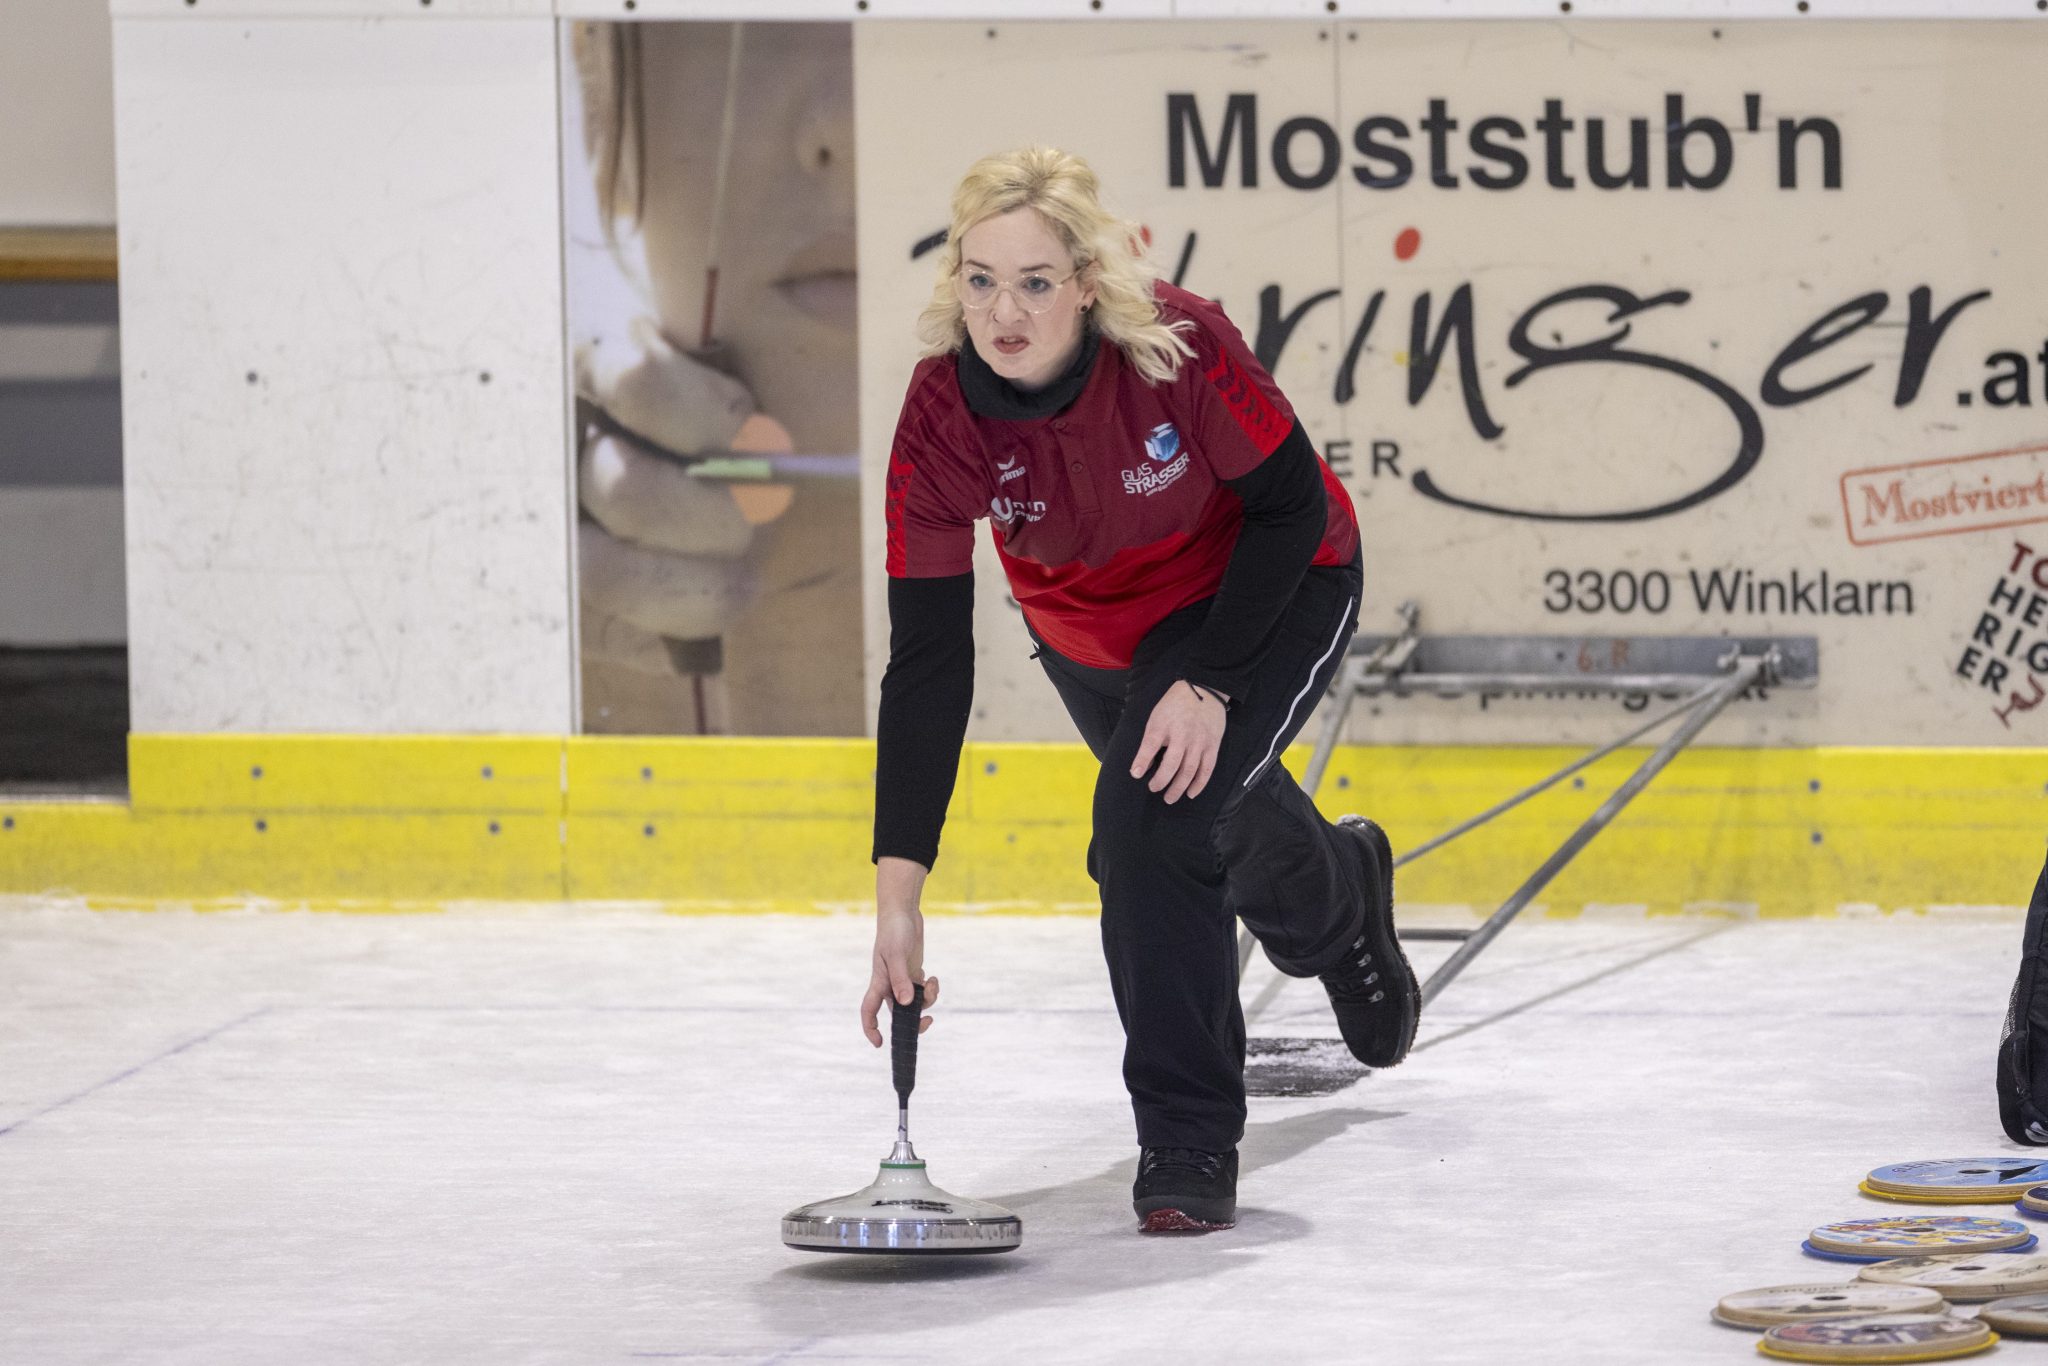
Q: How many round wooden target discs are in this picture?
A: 7